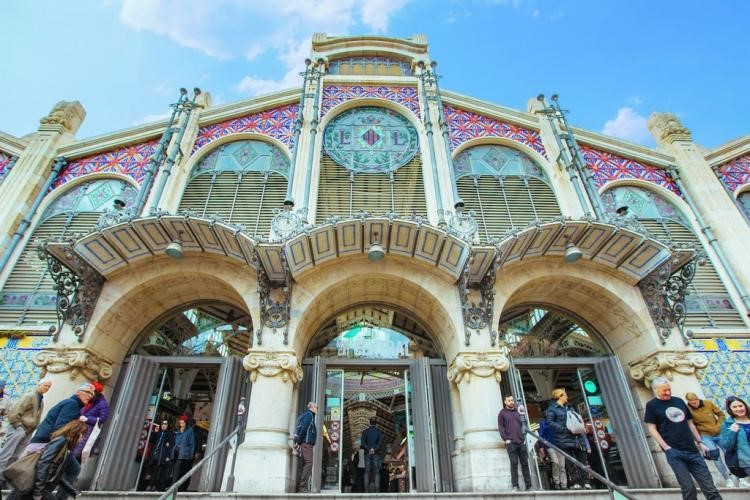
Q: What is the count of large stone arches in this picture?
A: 3